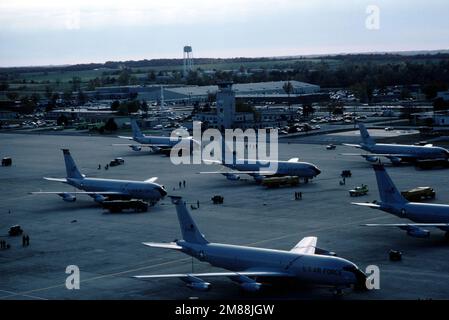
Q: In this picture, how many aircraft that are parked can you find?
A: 6